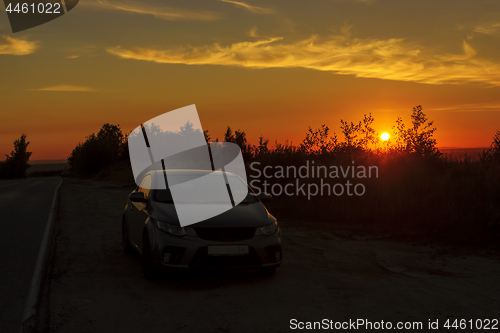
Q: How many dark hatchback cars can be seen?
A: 1